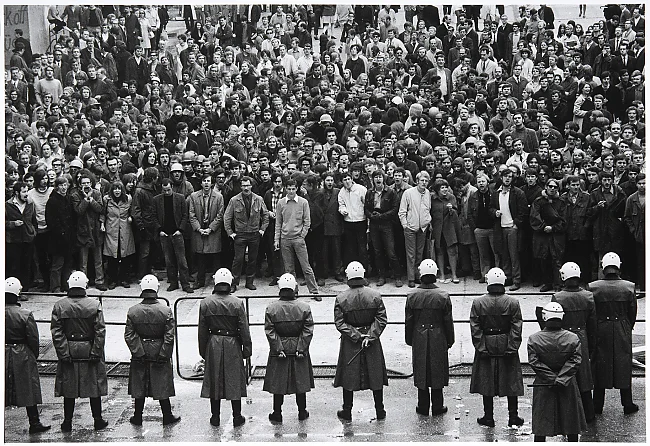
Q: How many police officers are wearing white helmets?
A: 11